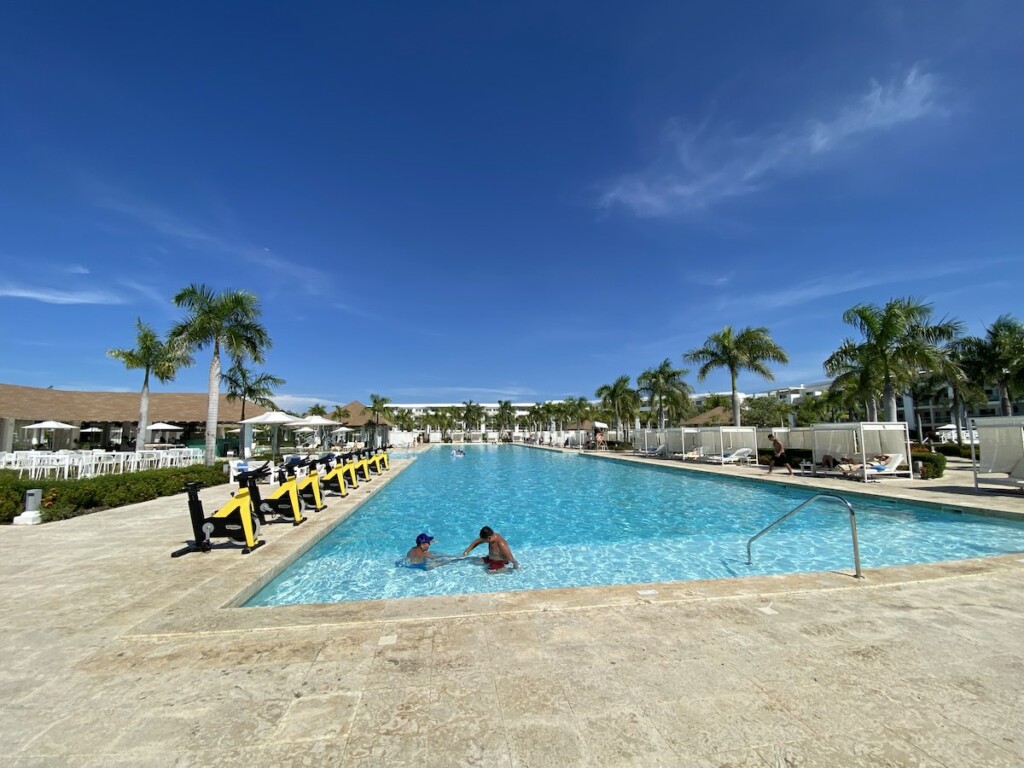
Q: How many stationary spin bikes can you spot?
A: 8